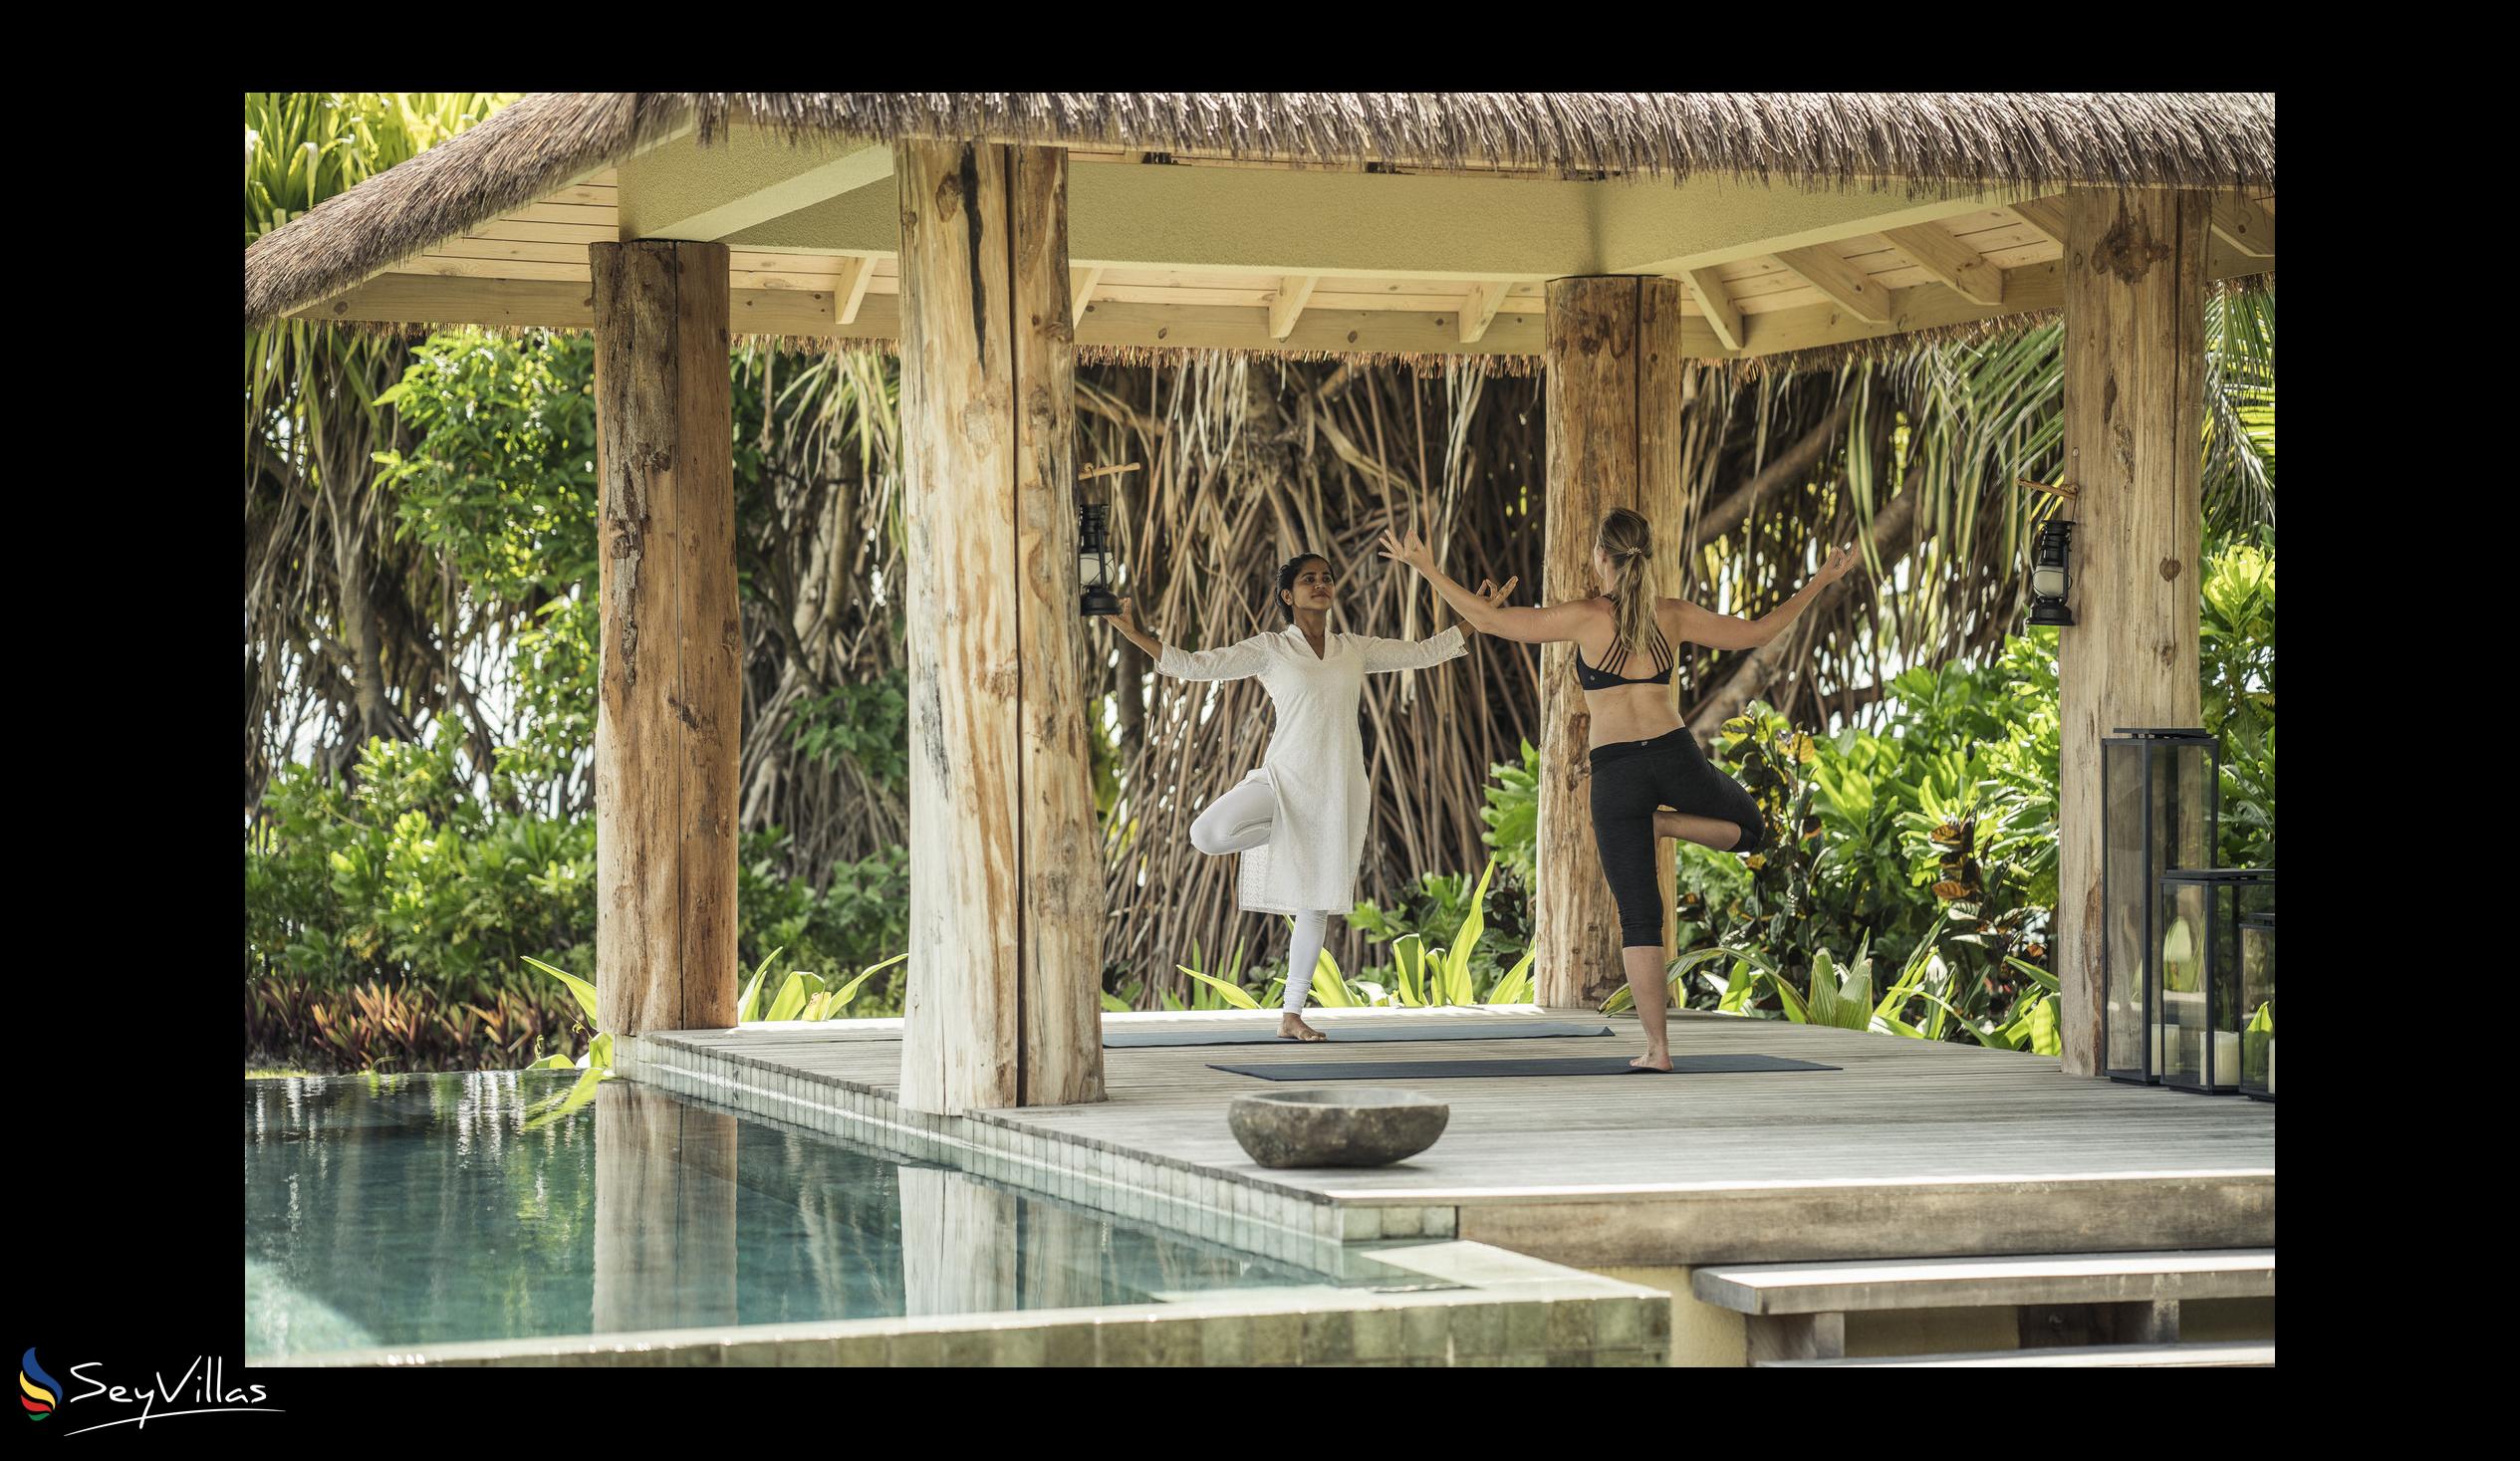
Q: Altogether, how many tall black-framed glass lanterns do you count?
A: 3